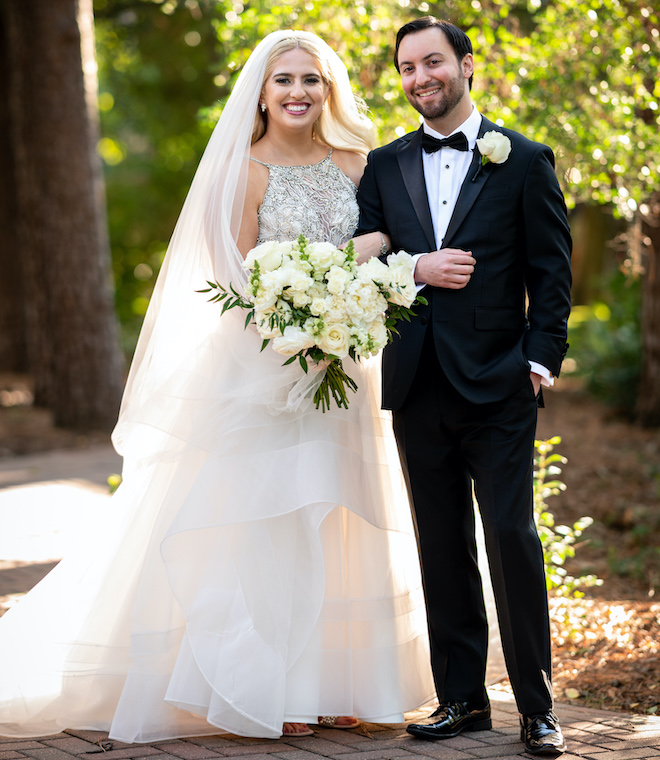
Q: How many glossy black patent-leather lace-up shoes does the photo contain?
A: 2